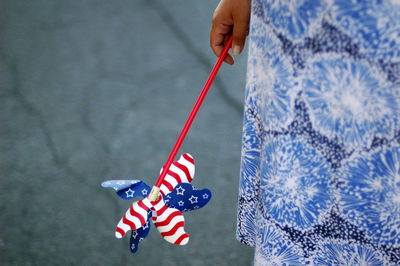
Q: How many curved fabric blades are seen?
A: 6